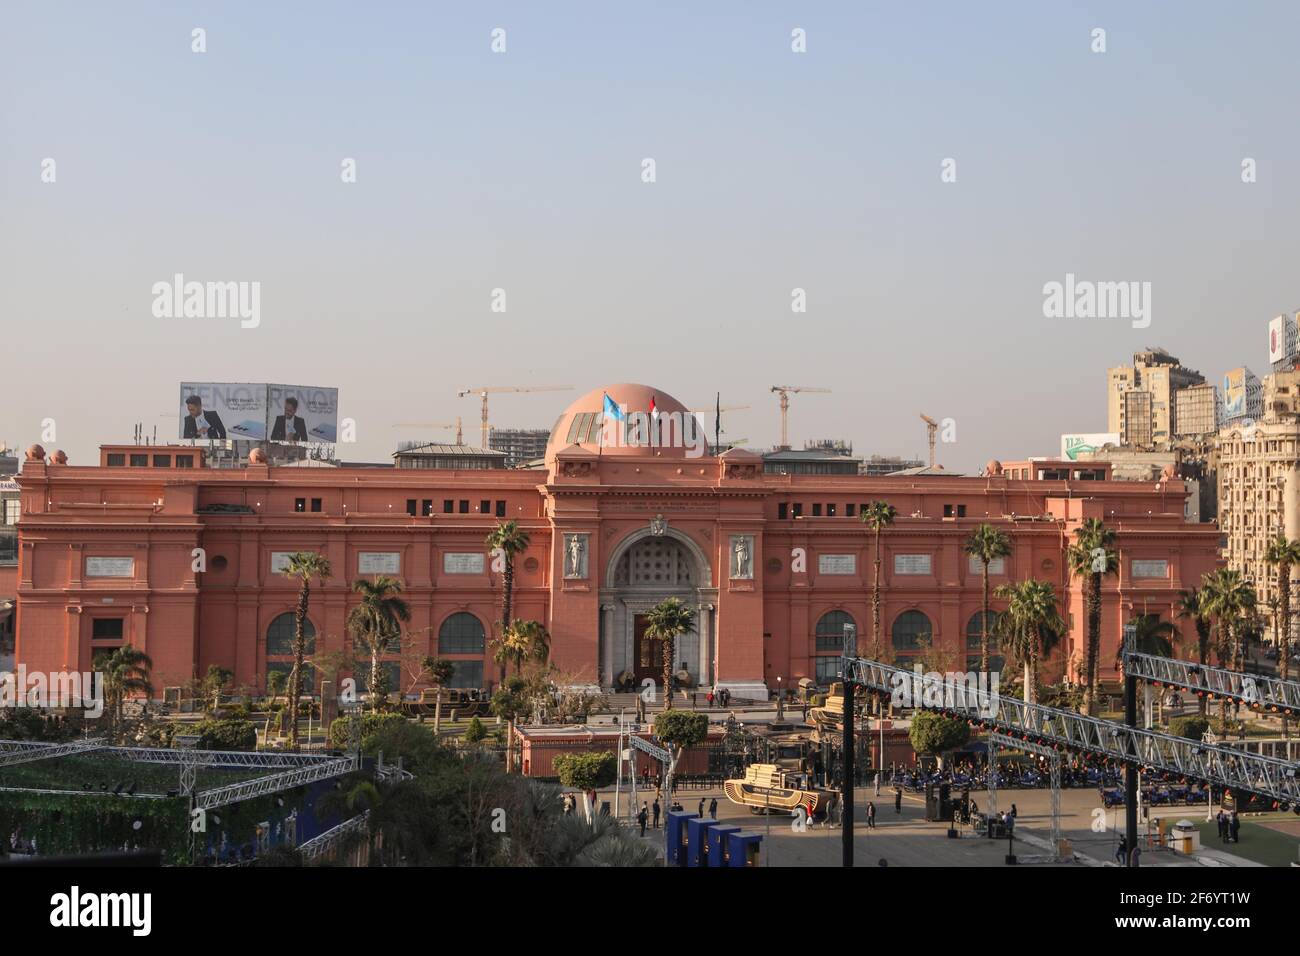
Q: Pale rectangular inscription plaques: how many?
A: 8